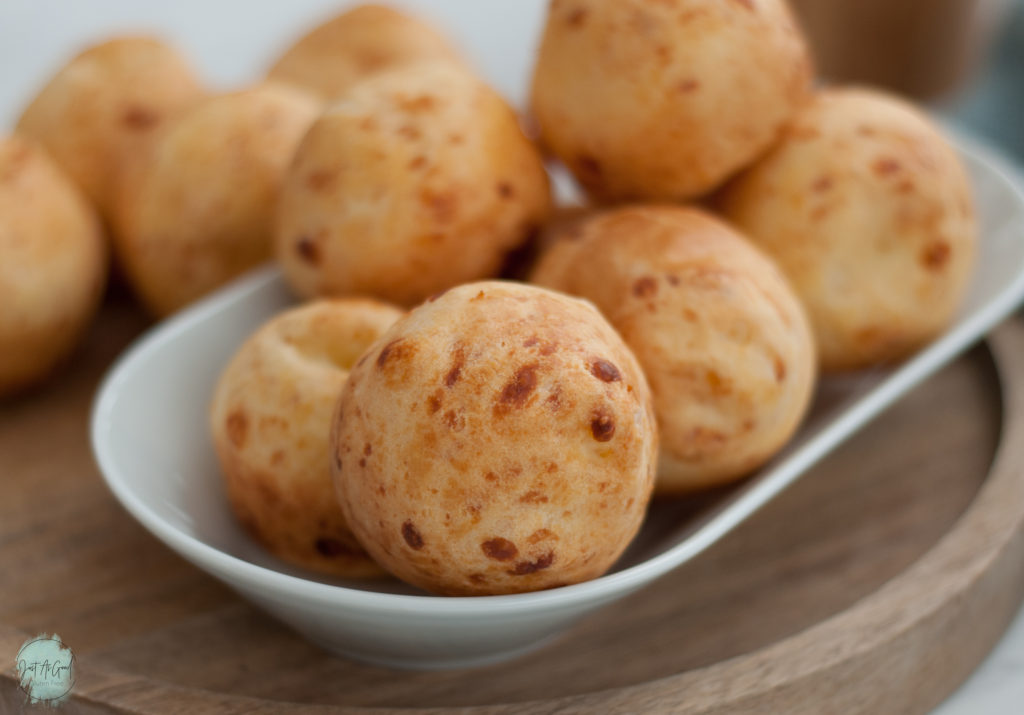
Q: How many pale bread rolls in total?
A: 10